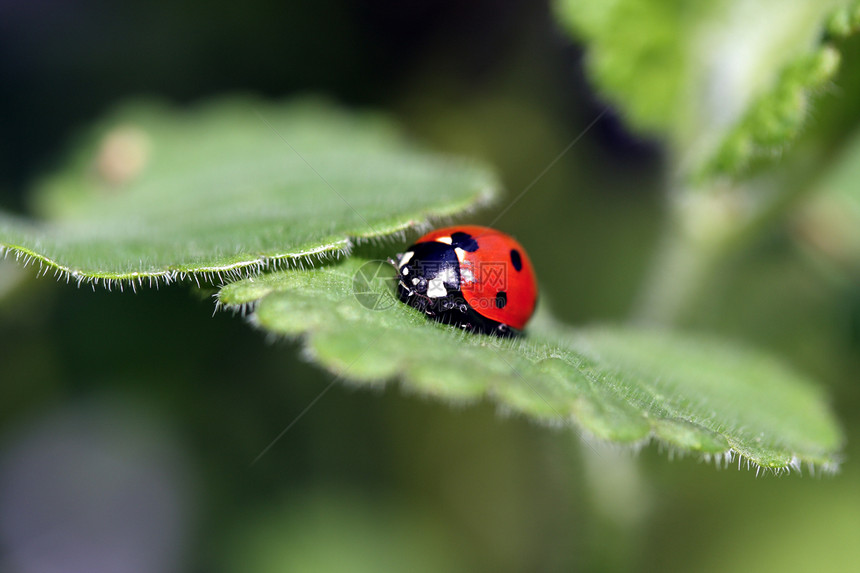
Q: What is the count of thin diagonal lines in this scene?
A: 4